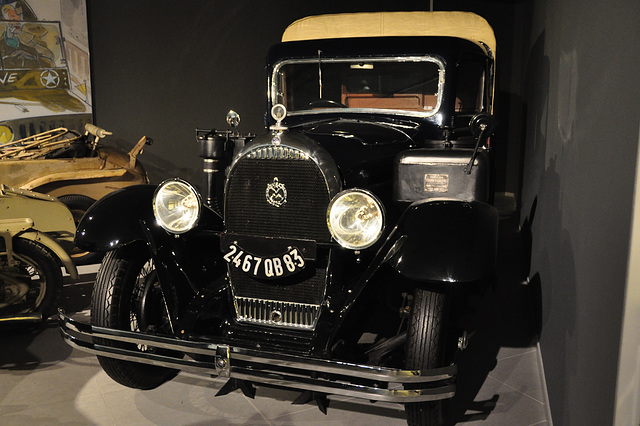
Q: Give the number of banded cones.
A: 0